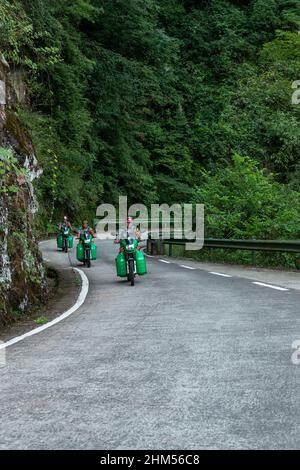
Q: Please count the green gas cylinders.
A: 6